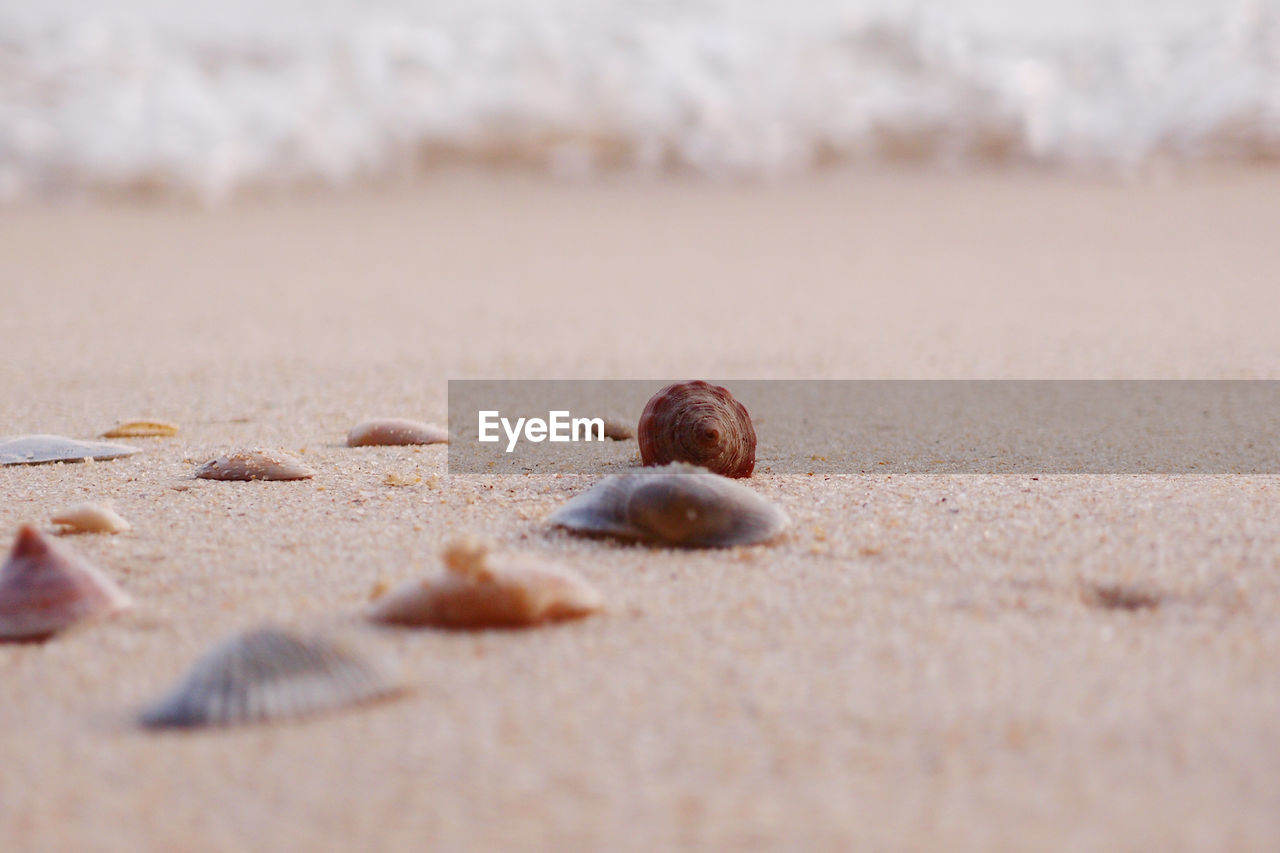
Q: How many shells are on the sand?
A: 11